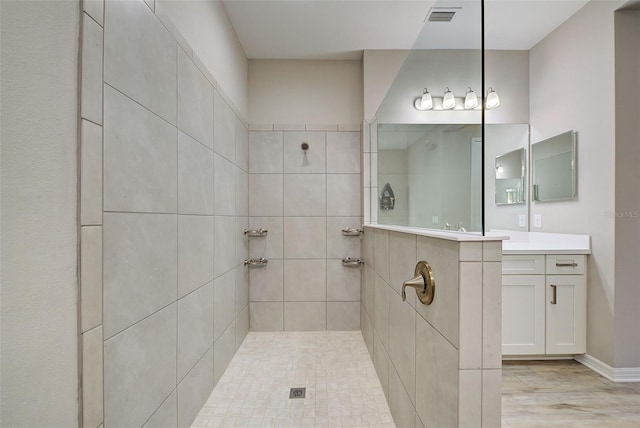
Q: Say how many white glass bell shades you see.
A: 4